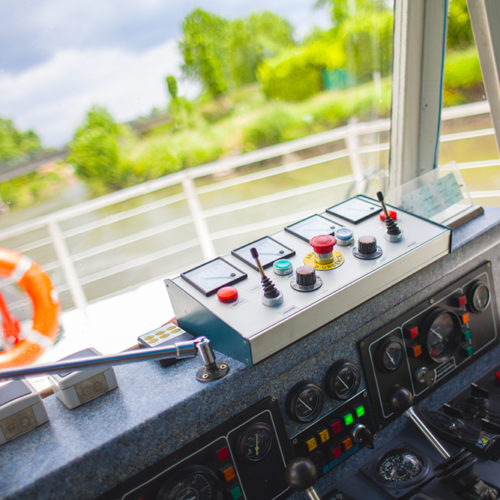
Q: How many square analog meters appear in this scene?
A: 4